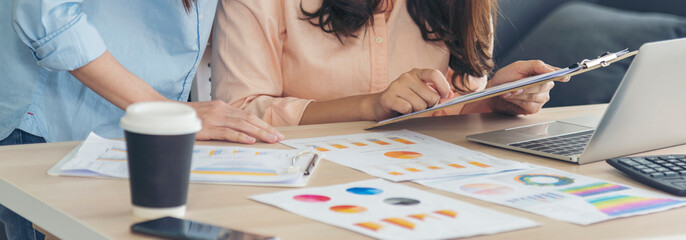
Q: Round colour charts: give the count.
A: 7